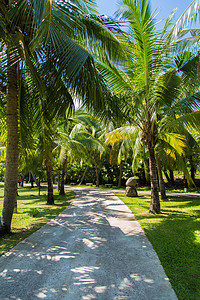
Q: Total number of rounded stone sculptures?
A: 1